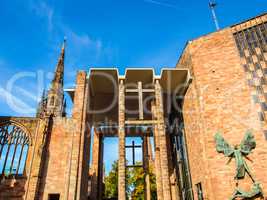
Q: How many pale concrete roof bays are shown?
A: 3